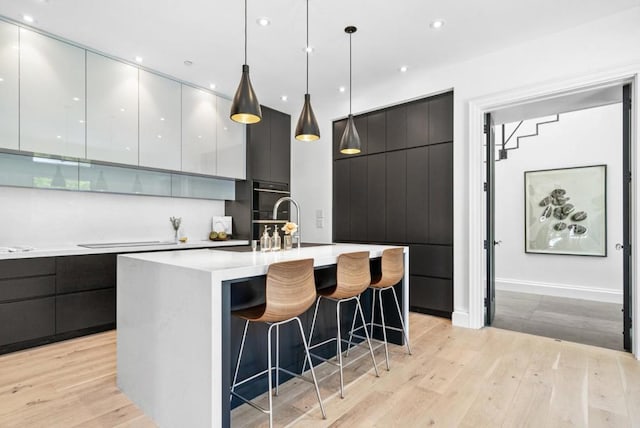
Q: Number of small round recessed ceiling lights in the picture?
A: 9